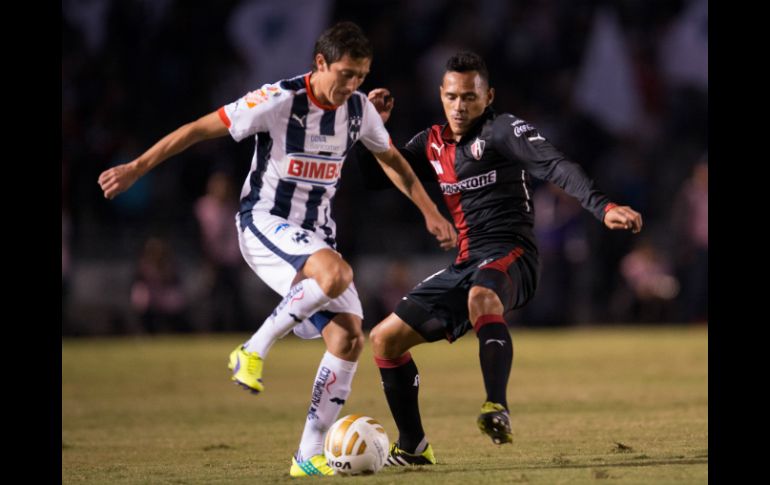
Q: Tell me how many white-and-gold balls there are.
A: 1